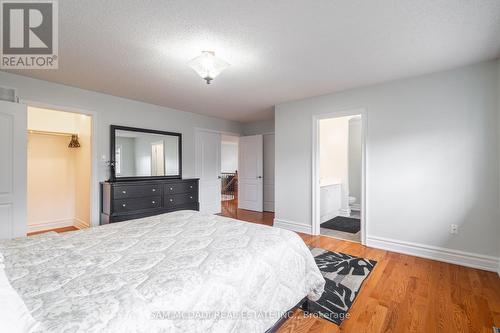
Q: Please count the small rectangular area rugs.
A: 2